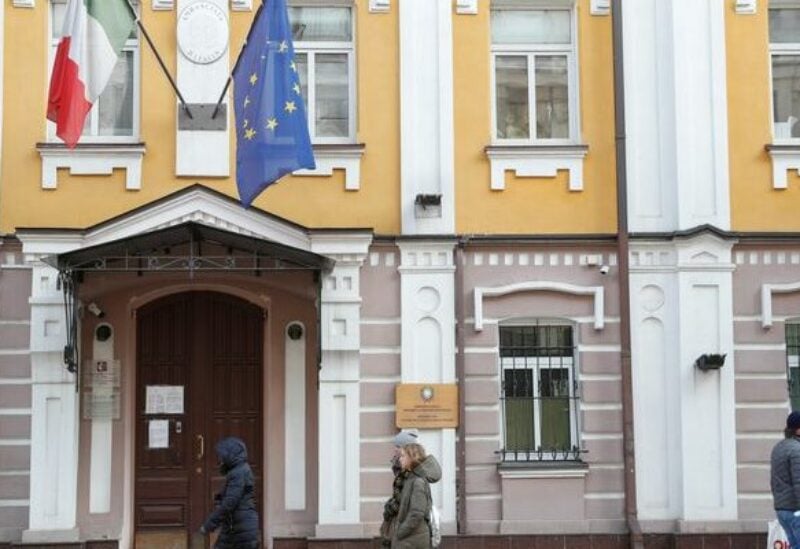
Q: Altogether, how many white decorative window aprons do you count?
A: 4